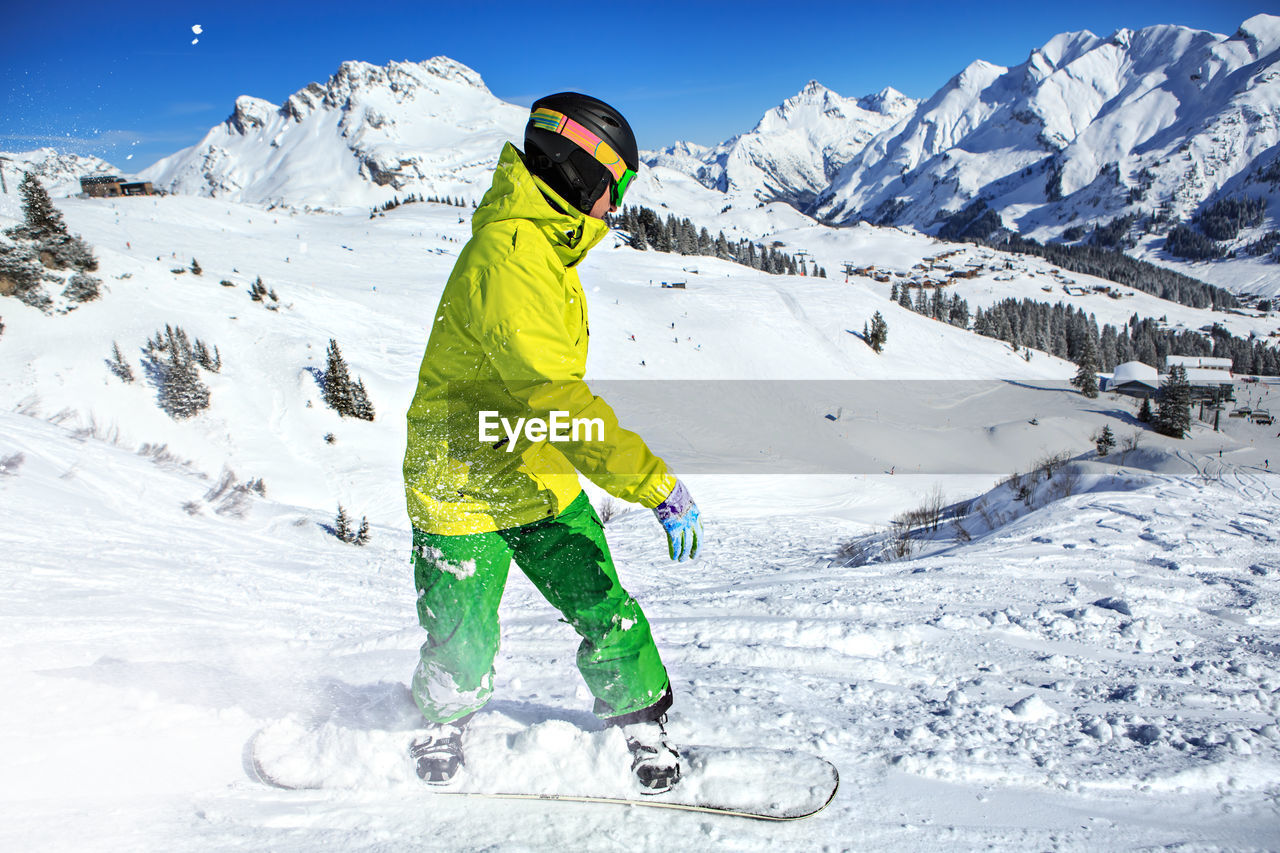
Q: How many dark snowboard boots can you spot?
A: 2